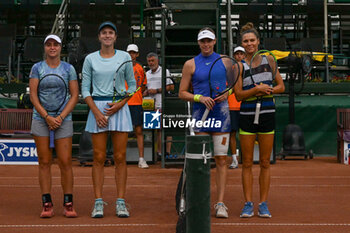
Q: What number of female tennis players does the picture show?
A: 4